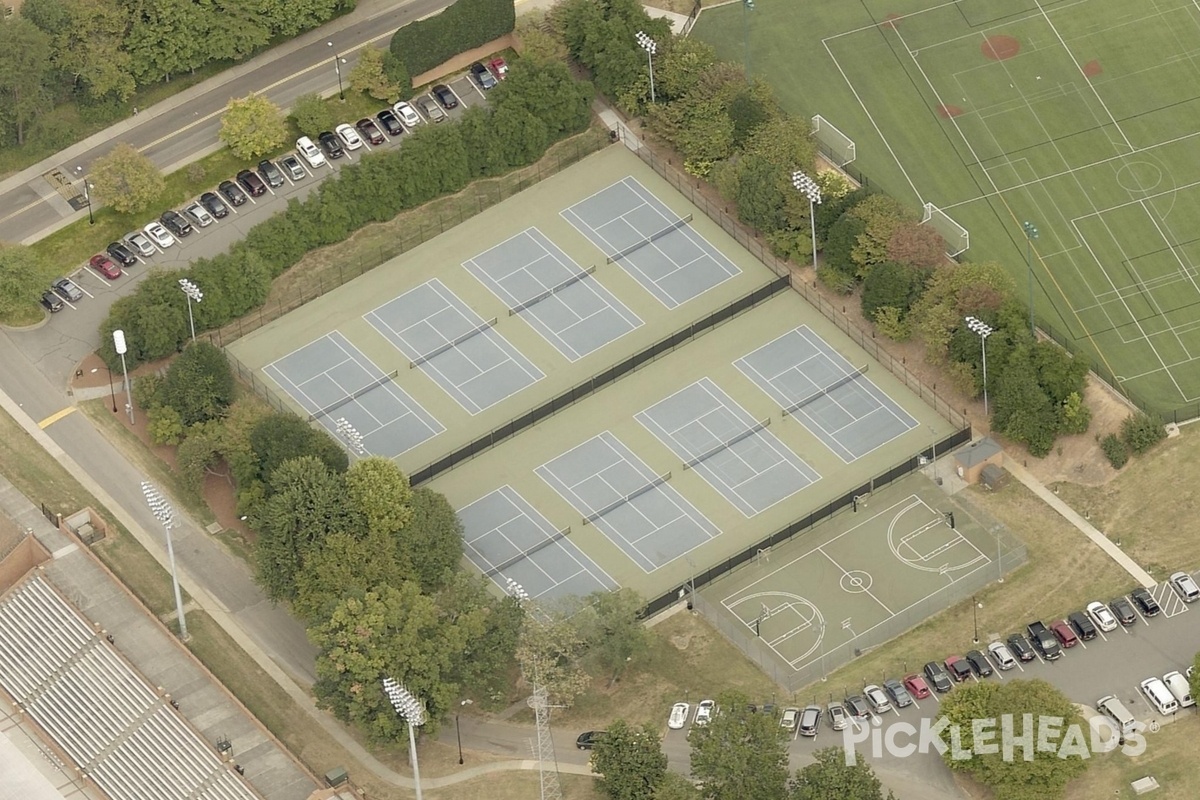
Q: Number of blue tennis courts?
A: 8